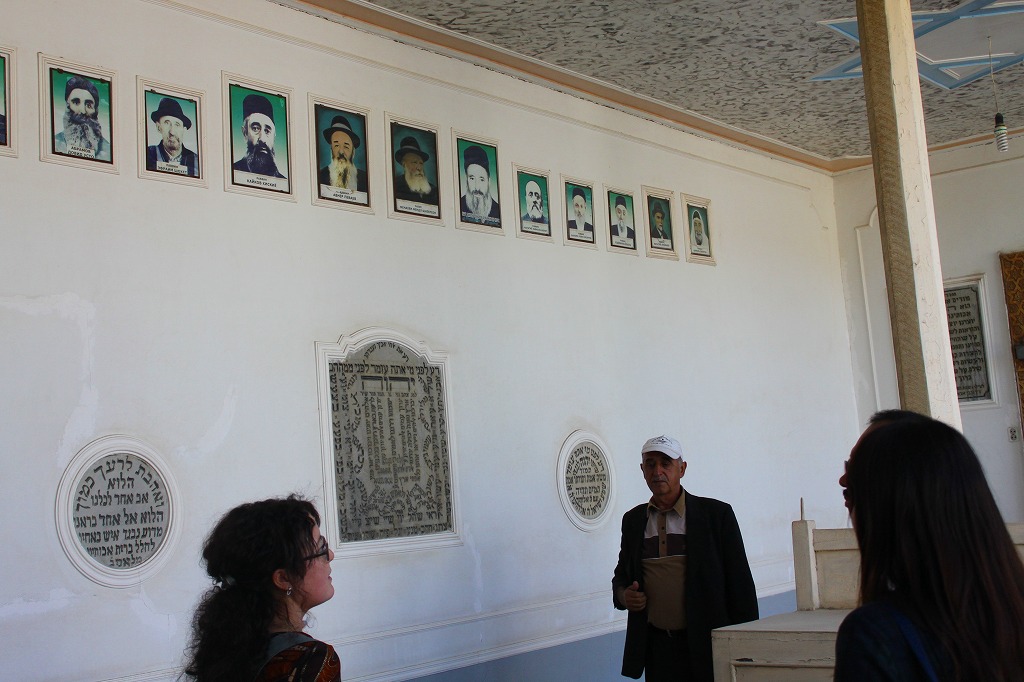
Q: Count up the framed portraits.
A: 12